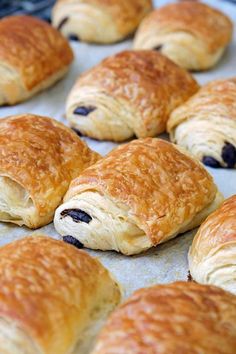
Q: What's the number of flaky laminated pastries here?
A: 10